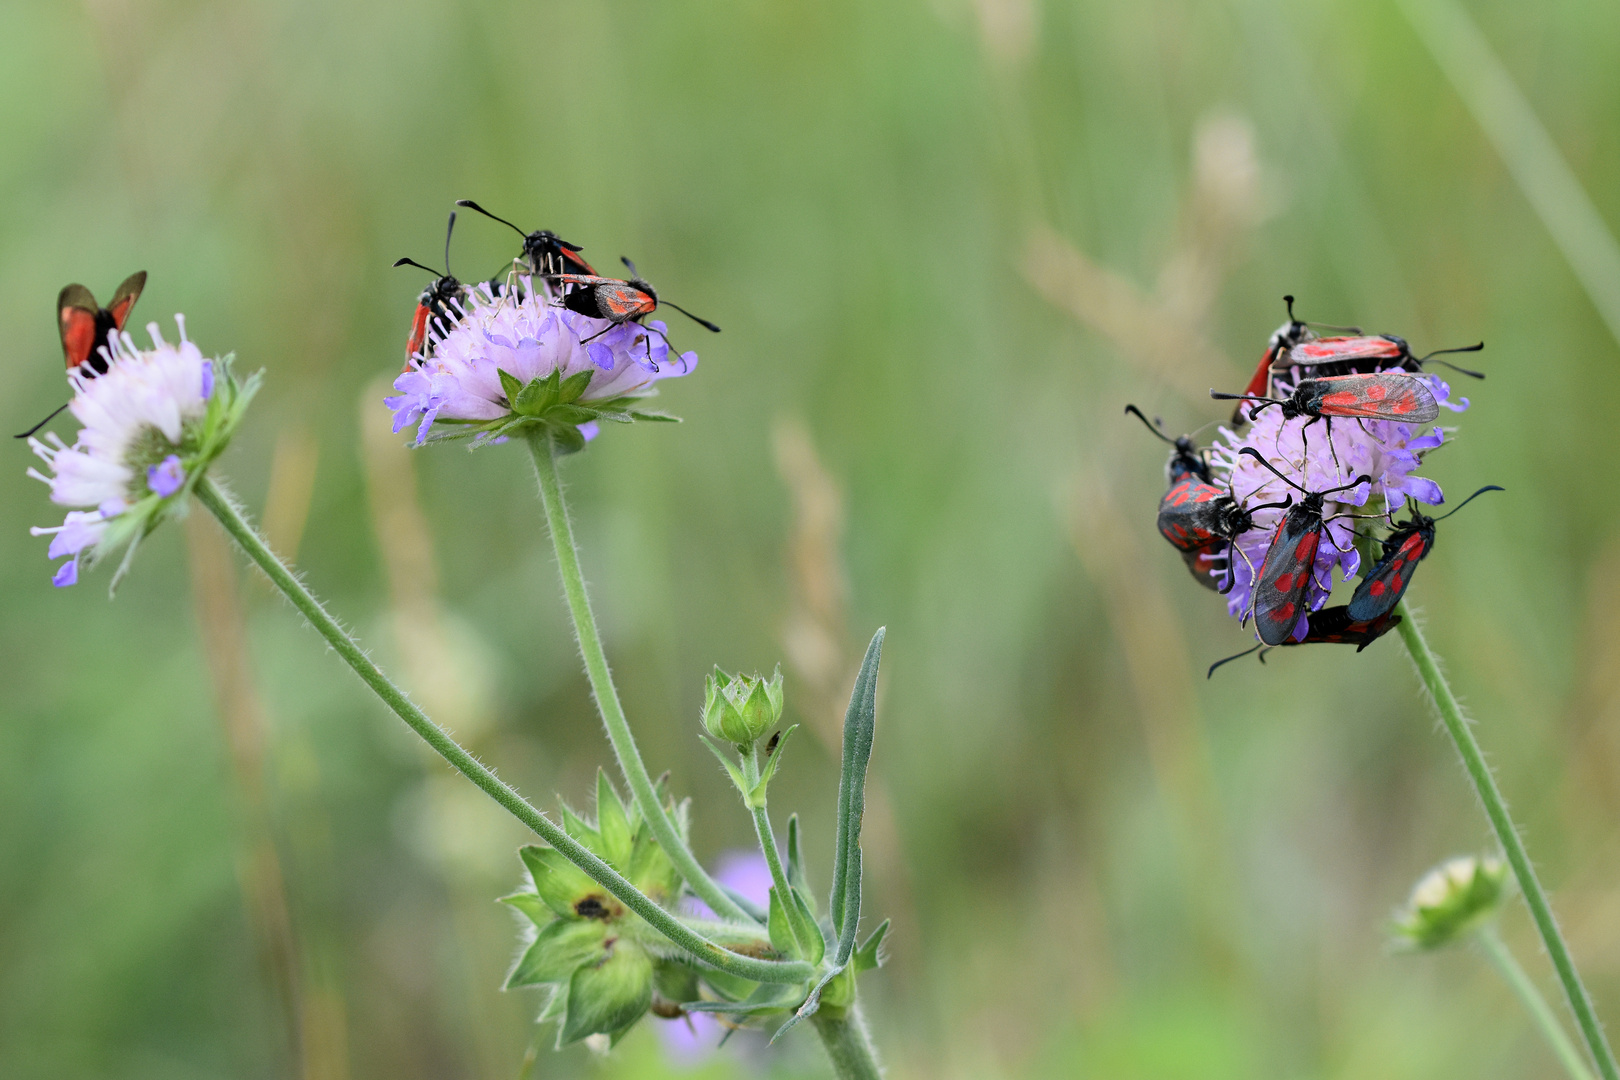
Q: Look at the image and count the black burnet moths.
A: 12